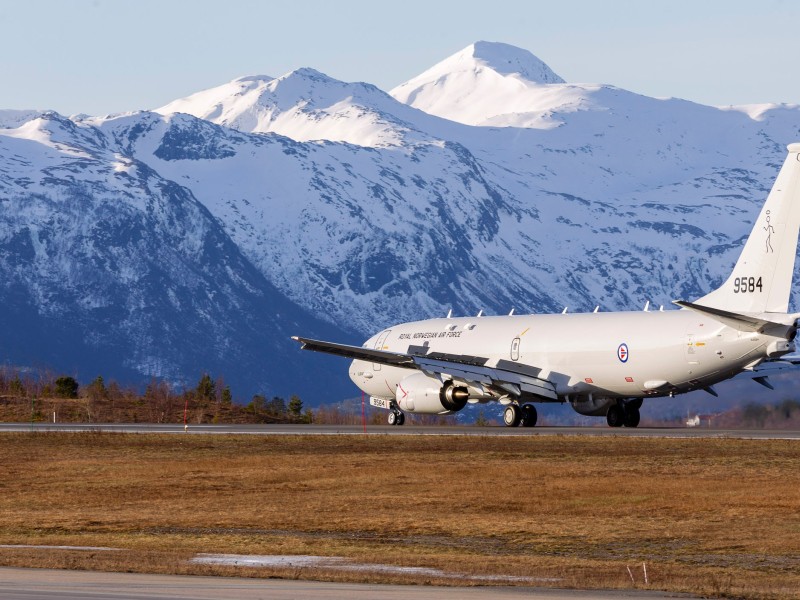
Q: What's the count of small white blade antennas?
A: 7